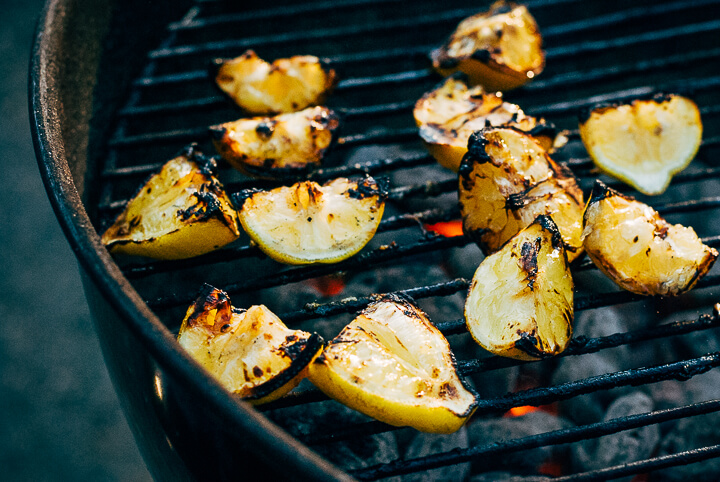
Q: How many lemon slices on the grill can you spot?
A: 12